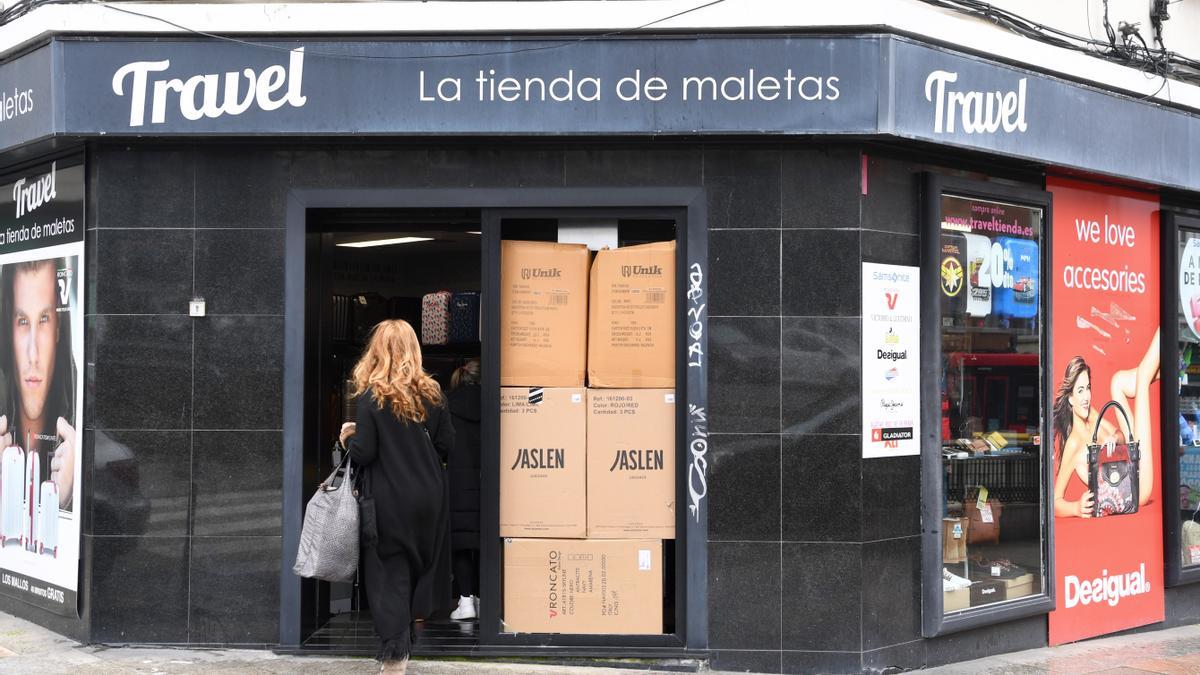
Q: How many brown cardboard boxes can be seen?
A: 5